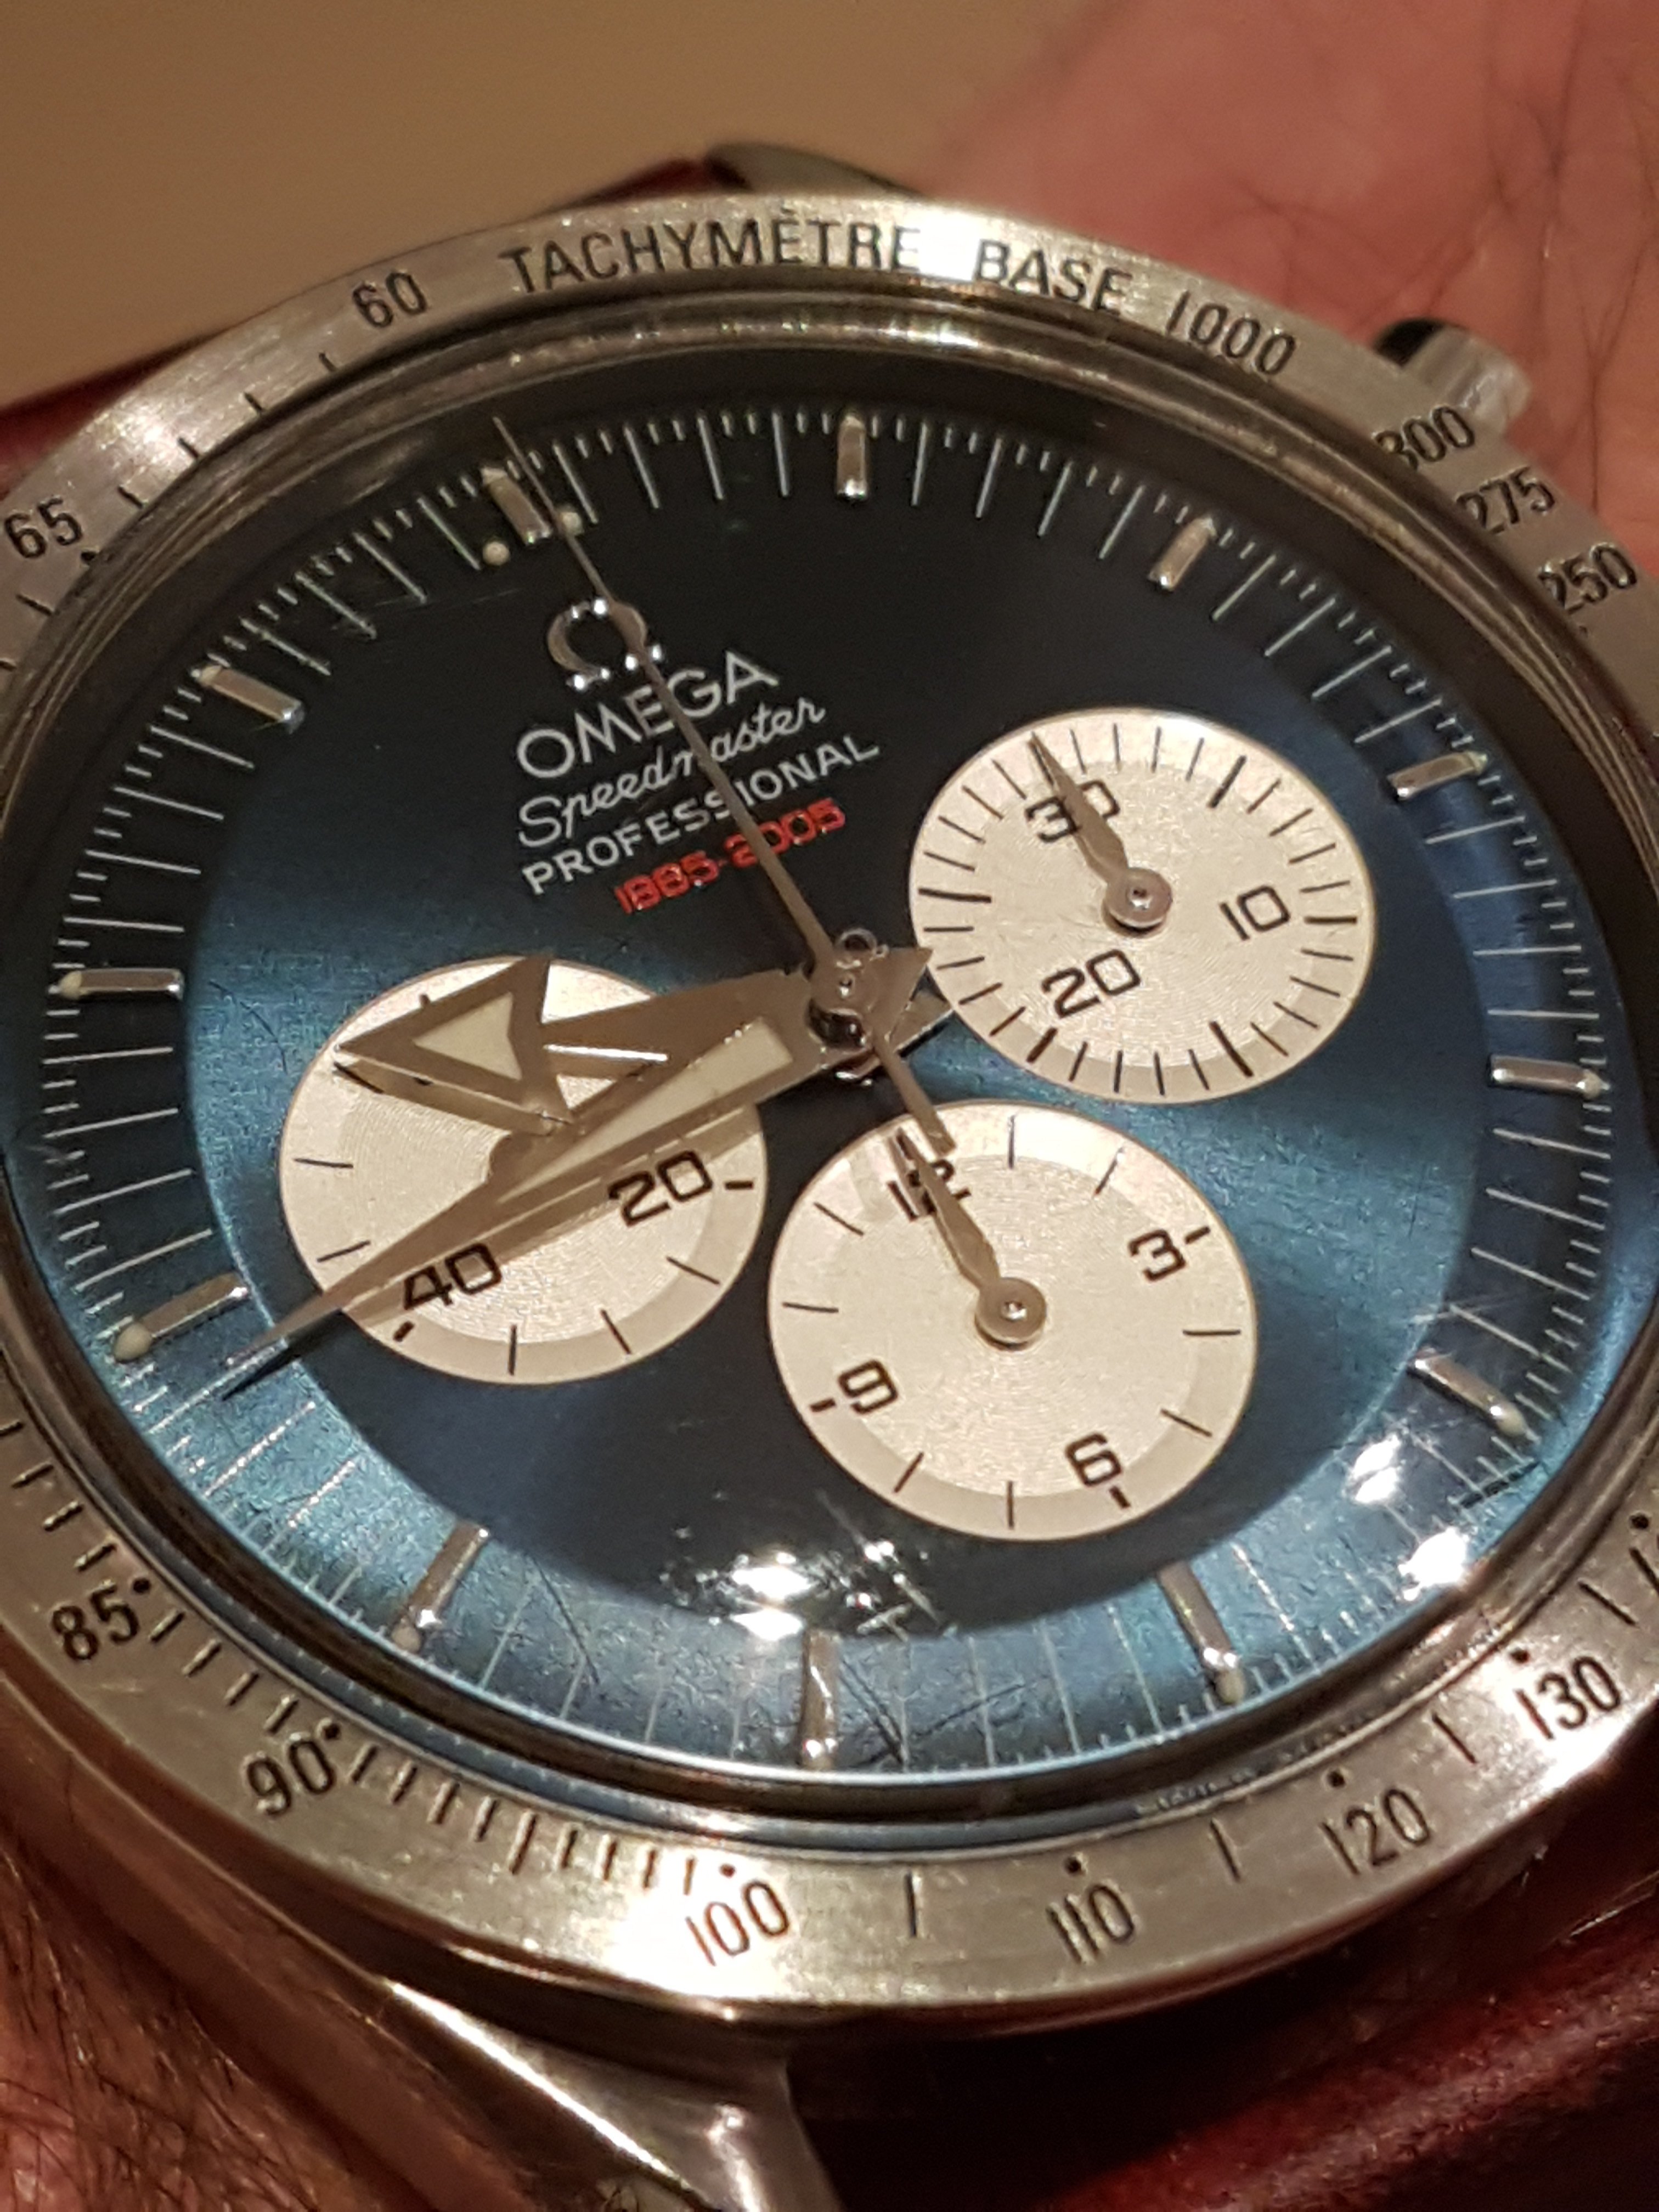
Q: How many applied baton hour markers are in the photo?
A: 12